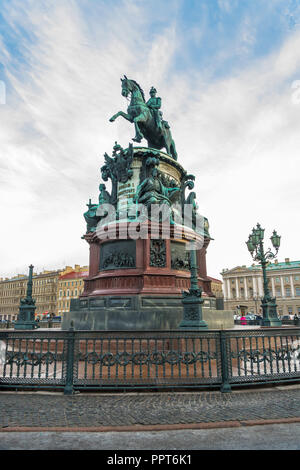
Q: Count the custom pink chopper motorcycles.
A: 0